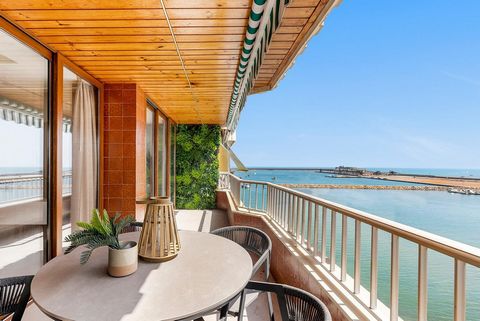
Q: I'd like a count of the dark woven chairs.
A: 4